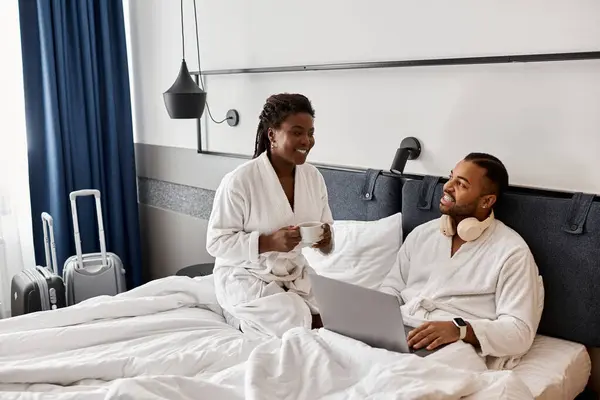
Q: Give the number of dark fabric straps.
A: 3